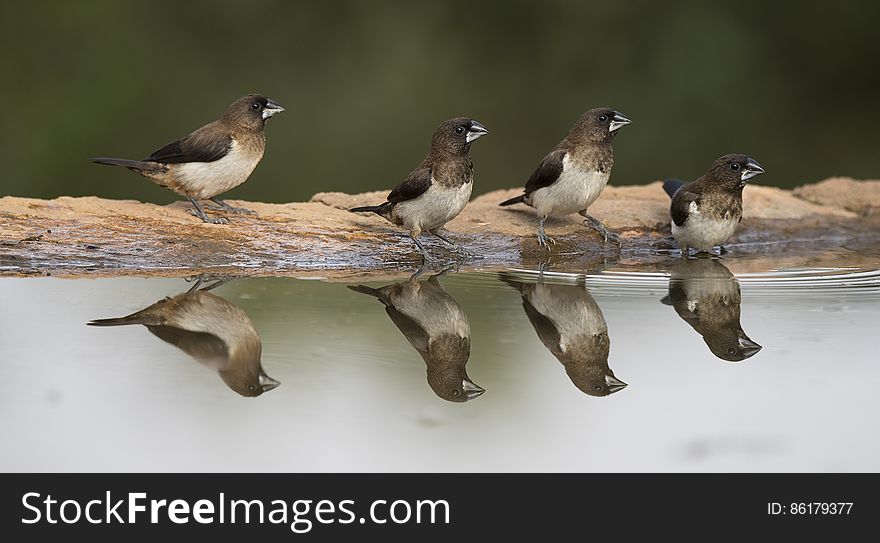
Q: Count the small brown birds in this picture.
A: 4